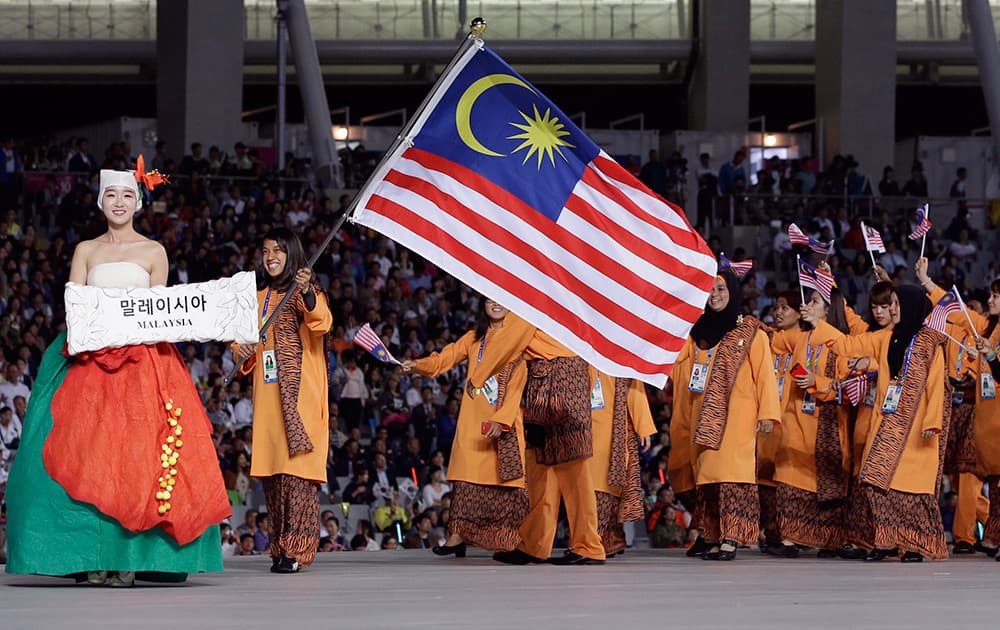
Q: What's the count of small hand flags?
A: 8